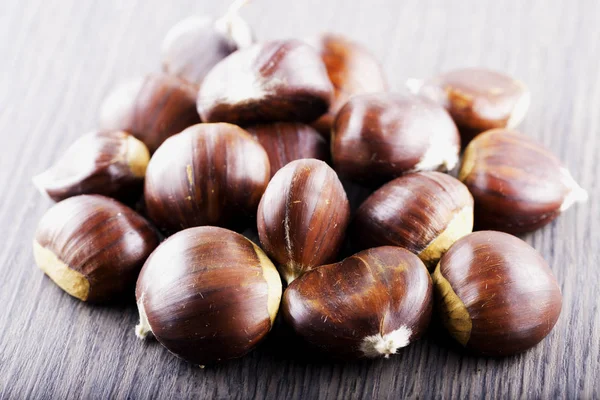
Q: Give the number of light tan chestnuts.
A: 0